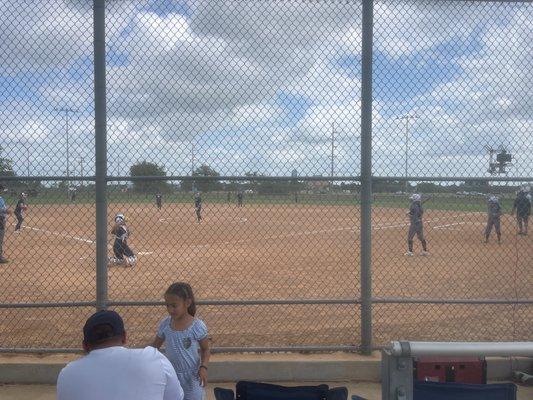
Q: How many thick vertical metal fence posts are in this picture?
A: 2